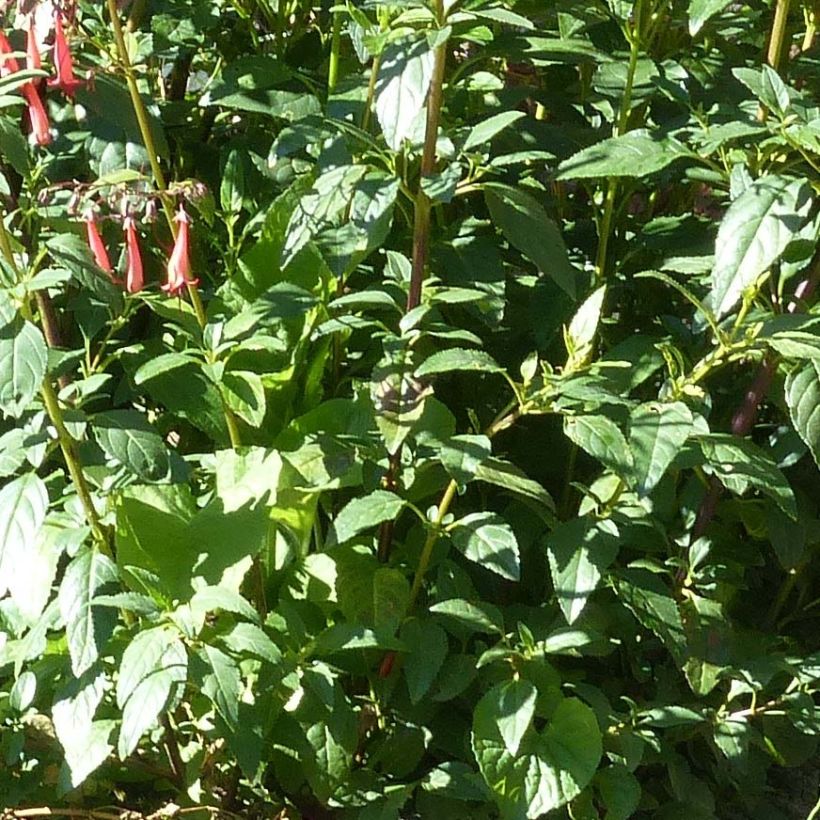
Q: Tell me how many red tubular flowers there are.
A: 7